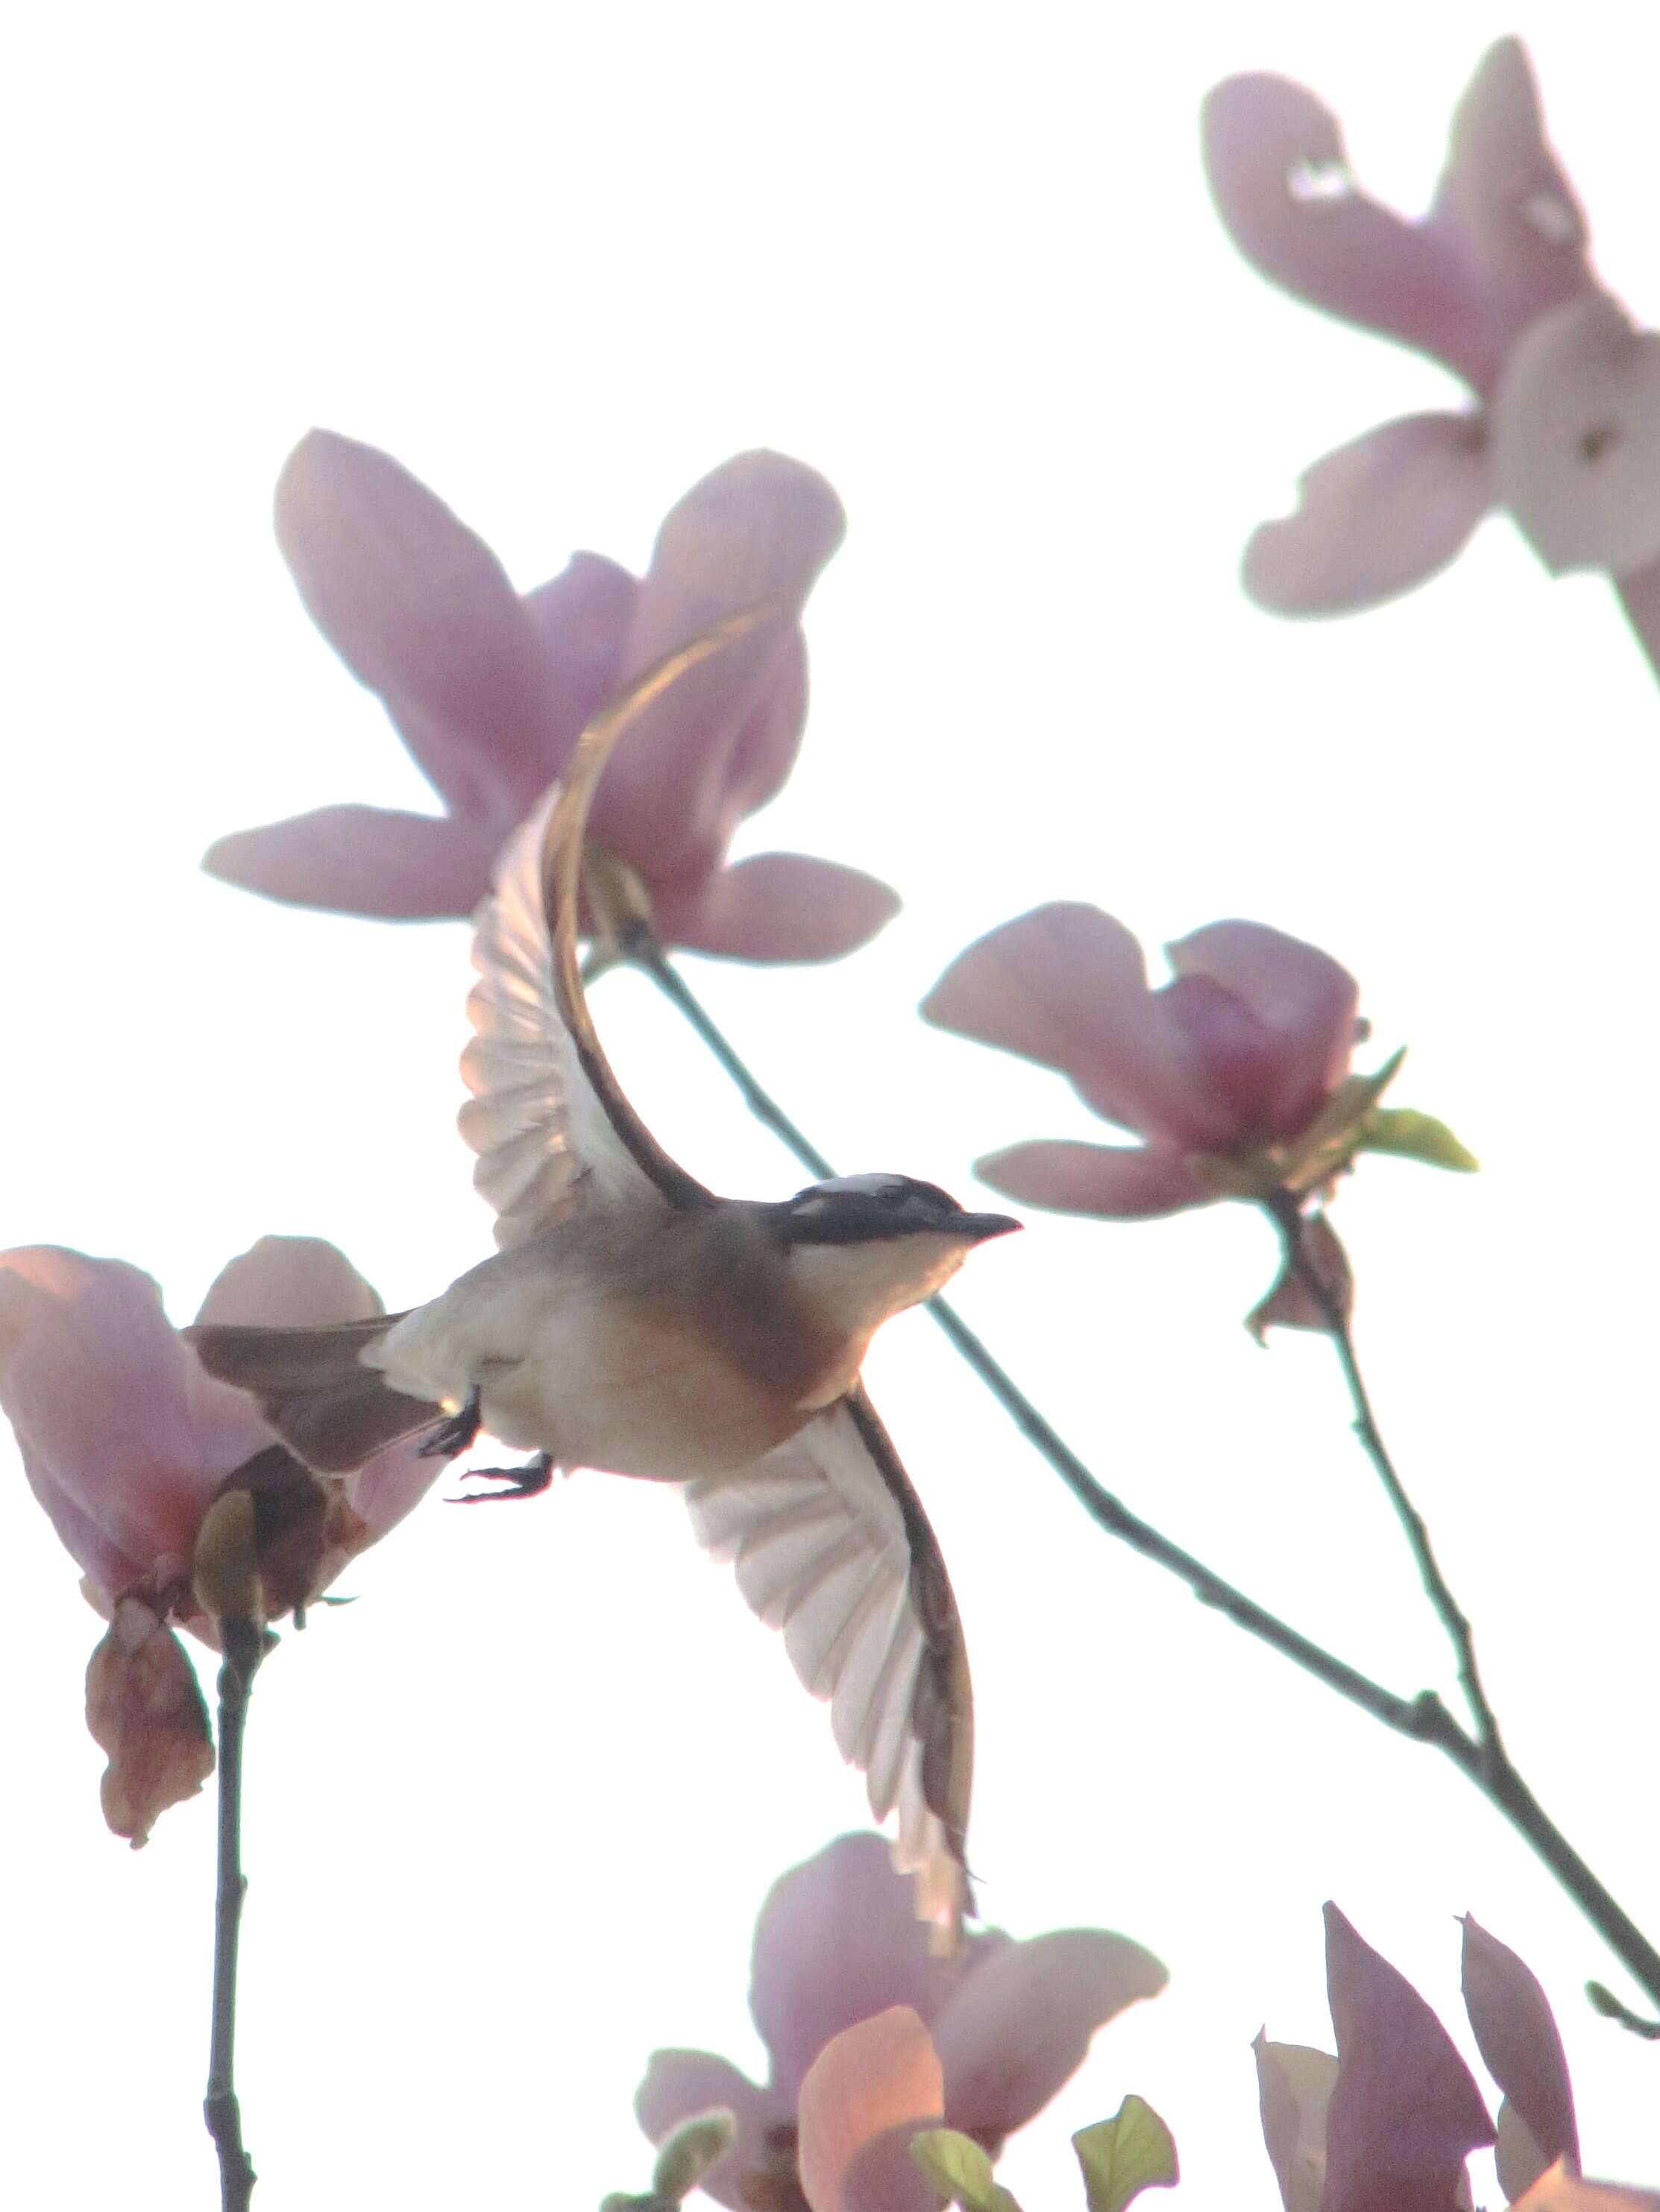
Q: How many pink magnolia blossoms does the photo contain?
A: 6